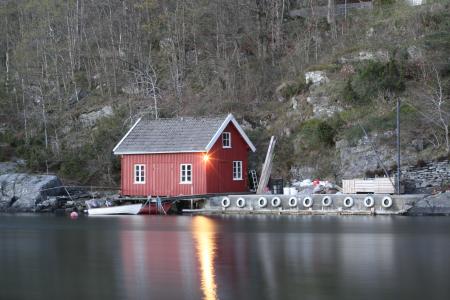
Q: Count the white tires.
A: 10